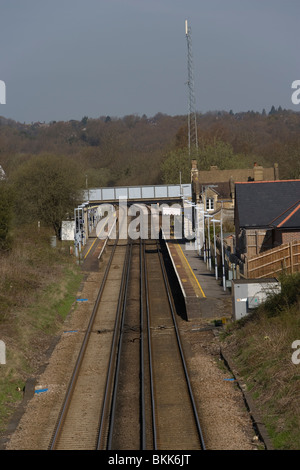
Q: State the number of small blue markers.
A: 4